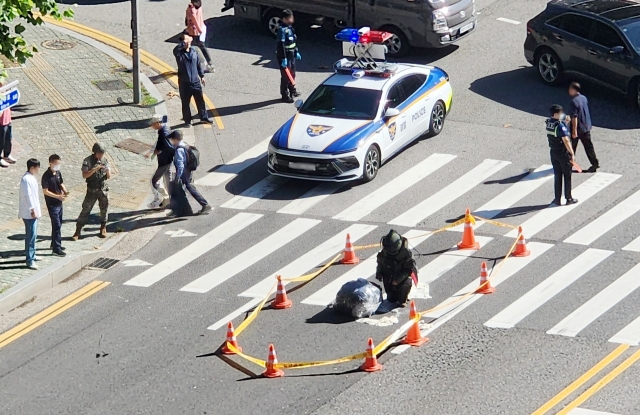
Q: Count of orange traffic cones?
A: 9